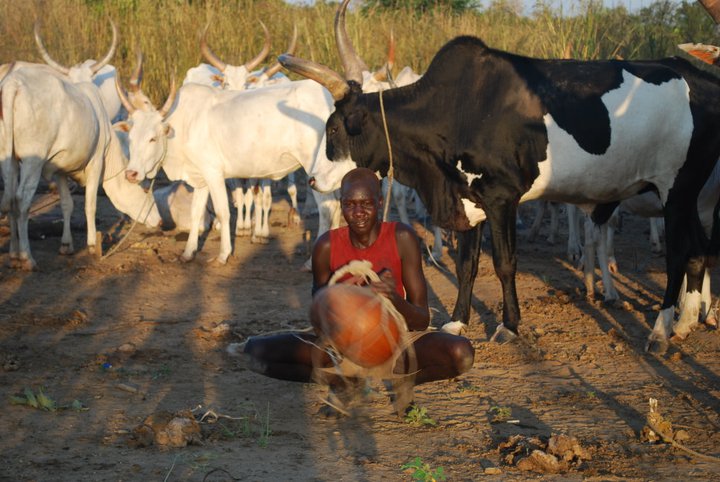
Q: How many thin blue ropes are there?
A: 0